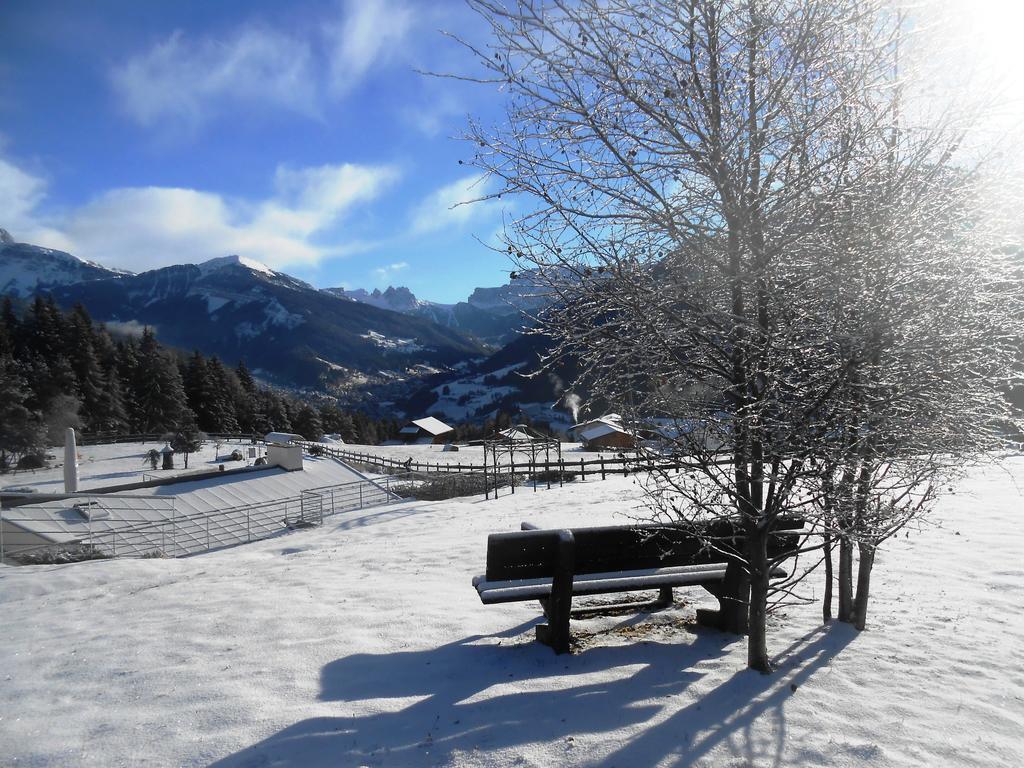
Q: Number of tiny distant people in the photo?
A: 1